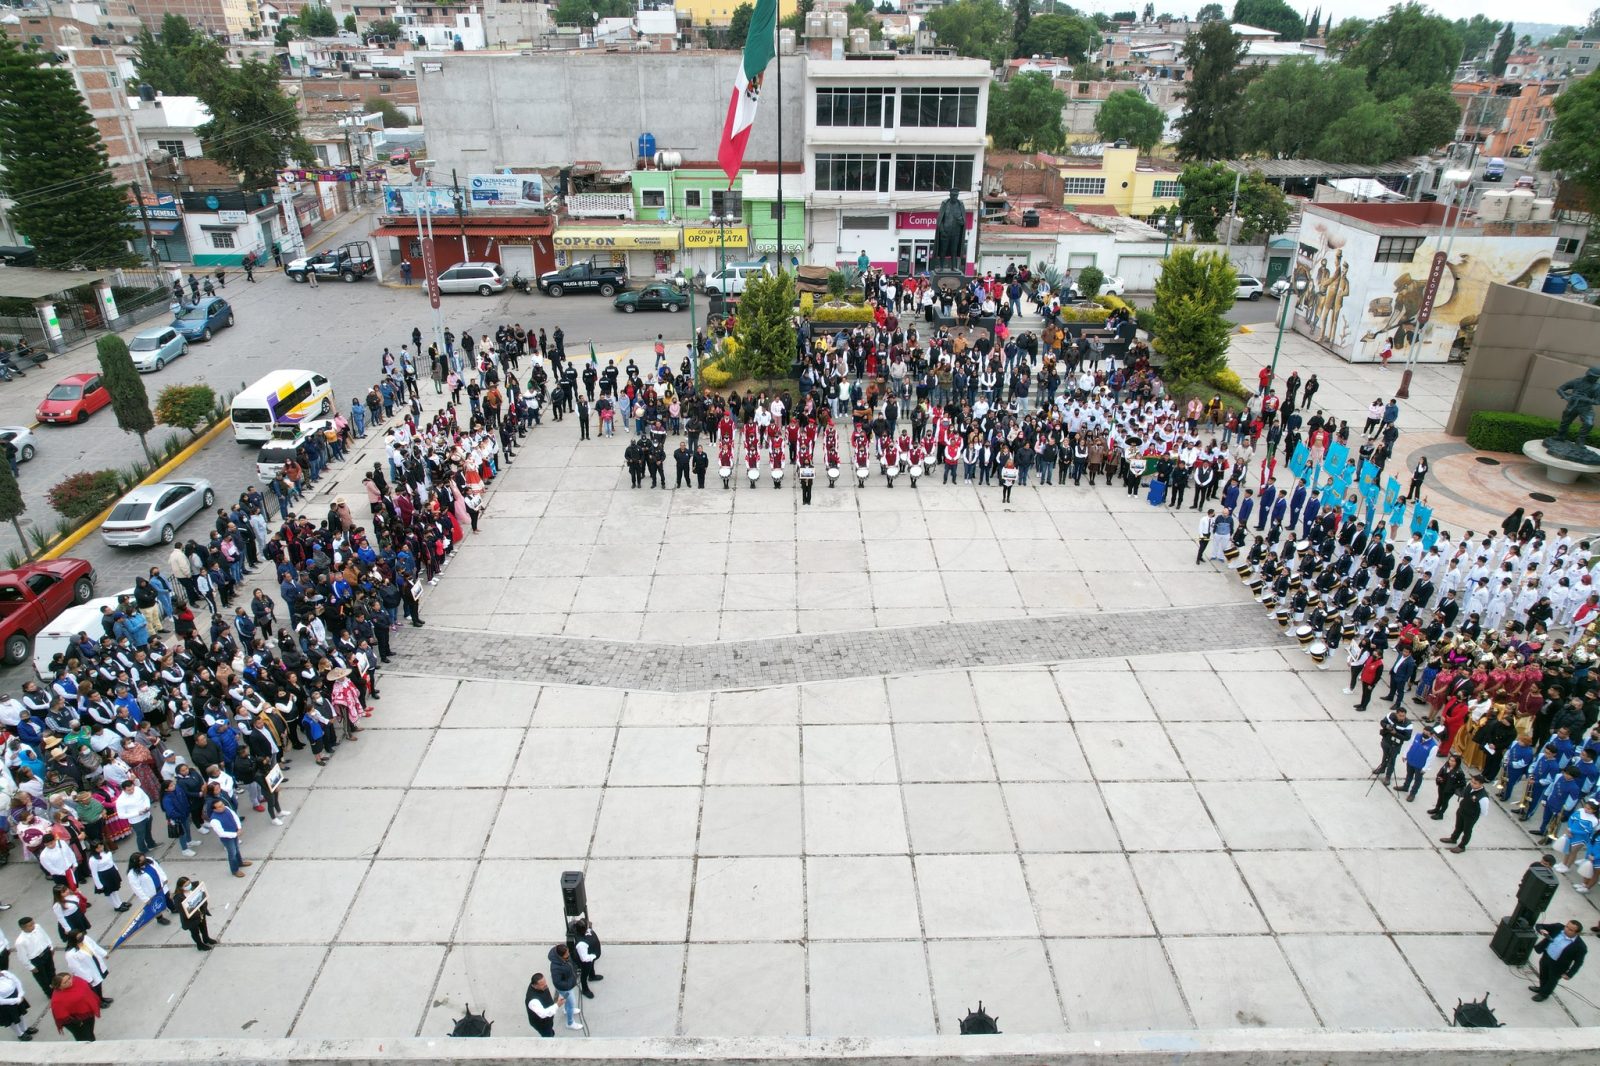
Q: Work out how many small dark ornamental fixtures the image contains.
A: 3